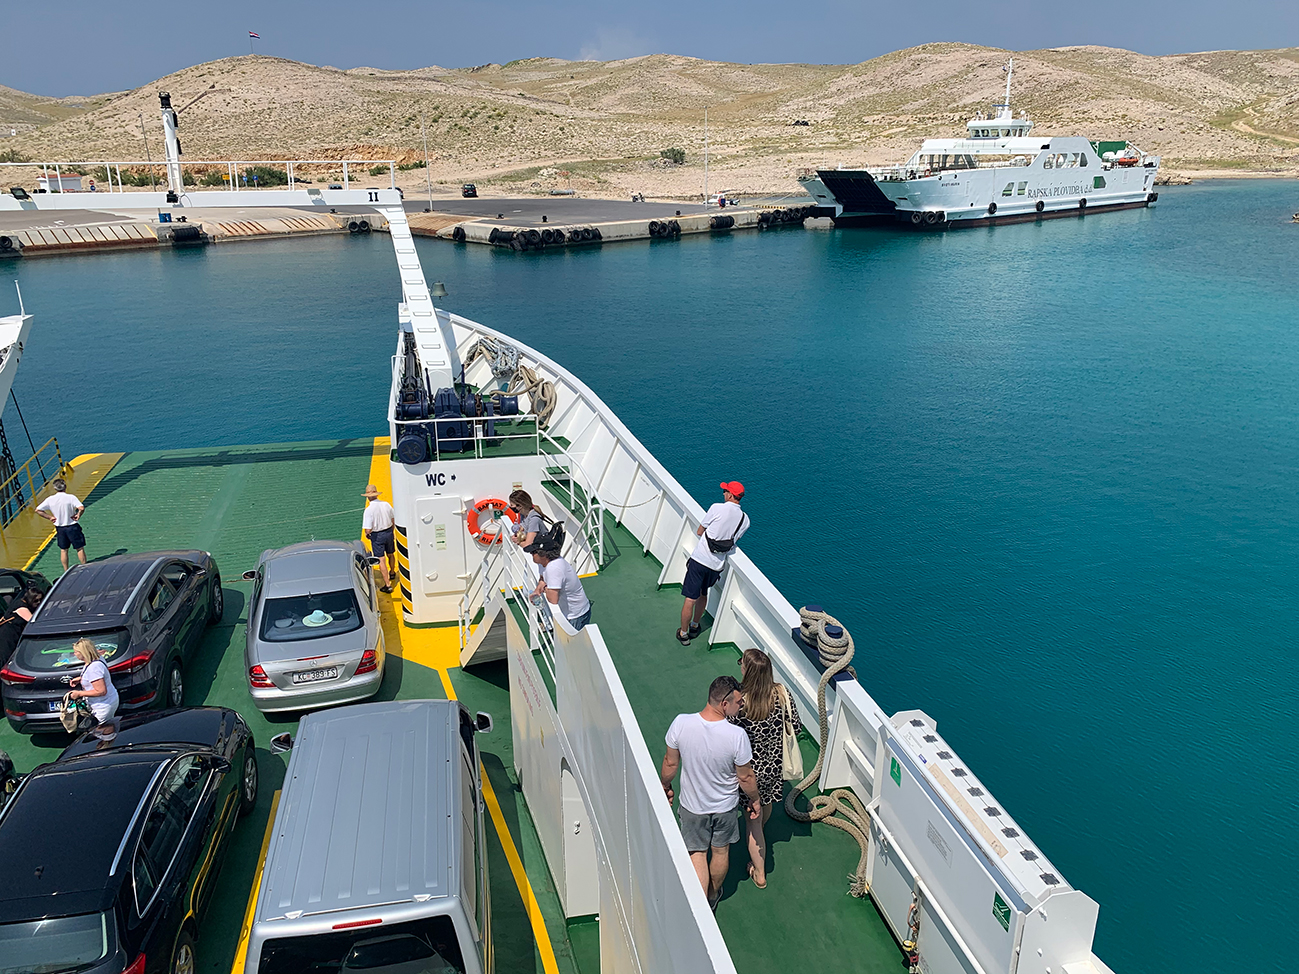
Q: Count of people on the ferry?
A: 9